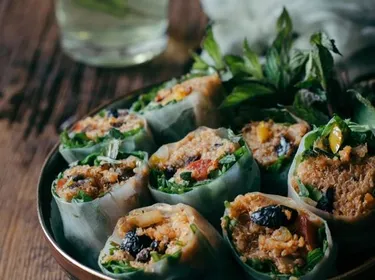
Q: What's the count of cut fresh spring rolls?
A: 8